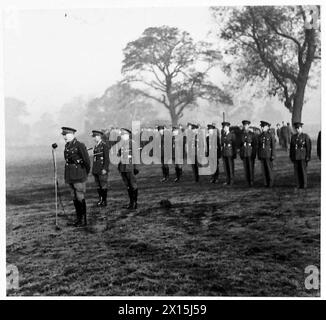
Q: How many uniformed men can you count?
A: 11